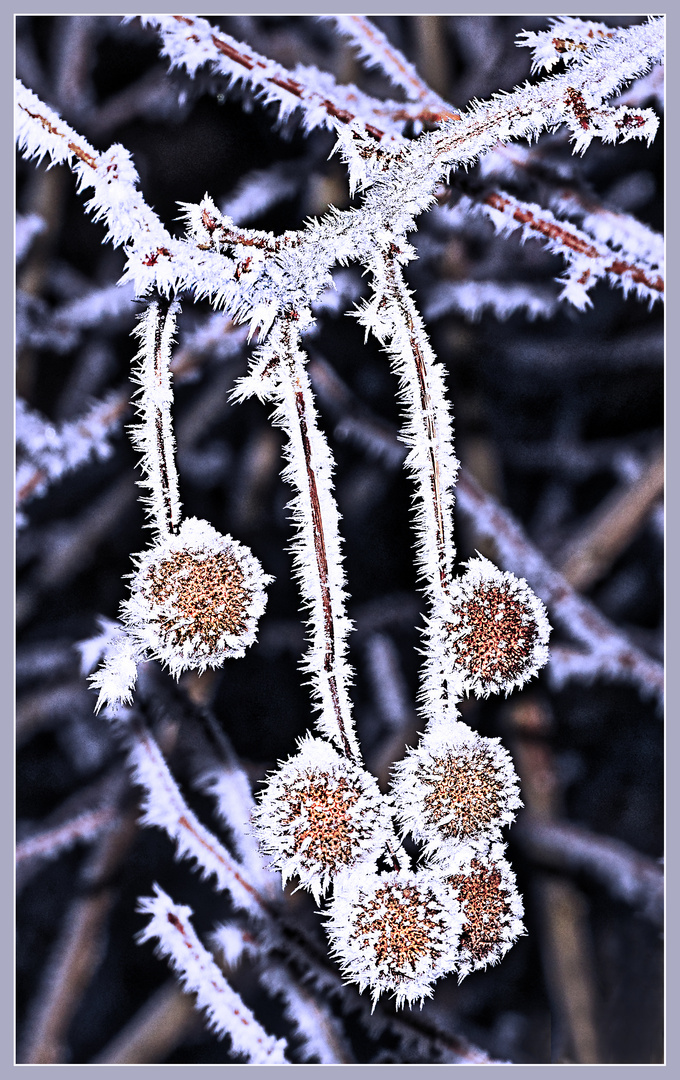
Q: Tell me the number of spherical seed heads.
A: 6